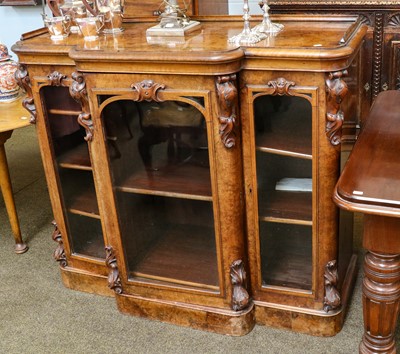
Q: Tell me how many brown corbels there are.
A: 8